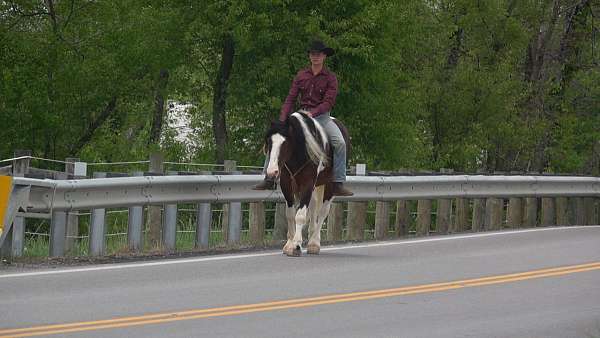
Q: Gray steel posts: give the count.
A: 7